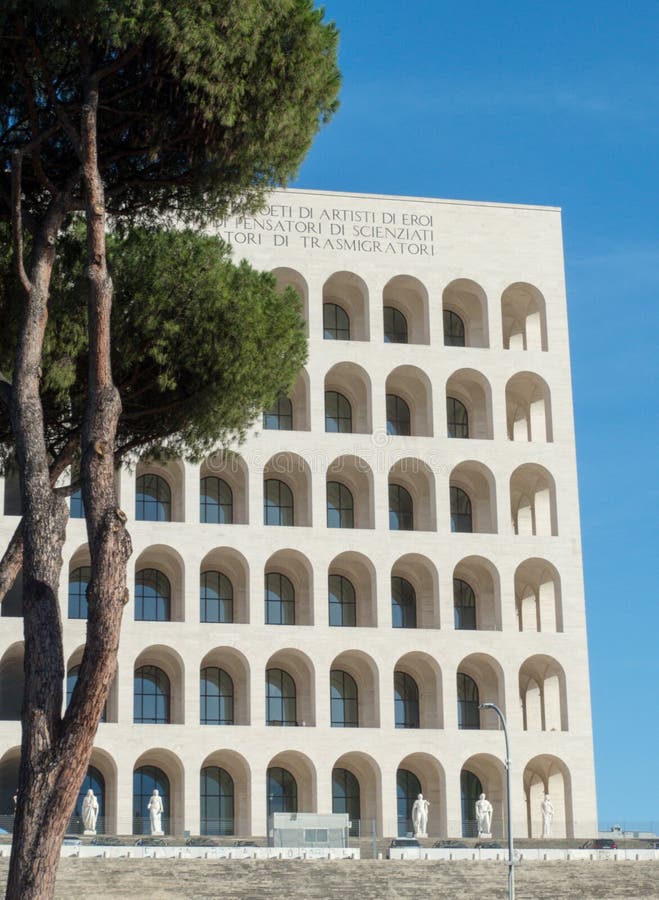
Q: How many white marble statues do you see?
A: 5